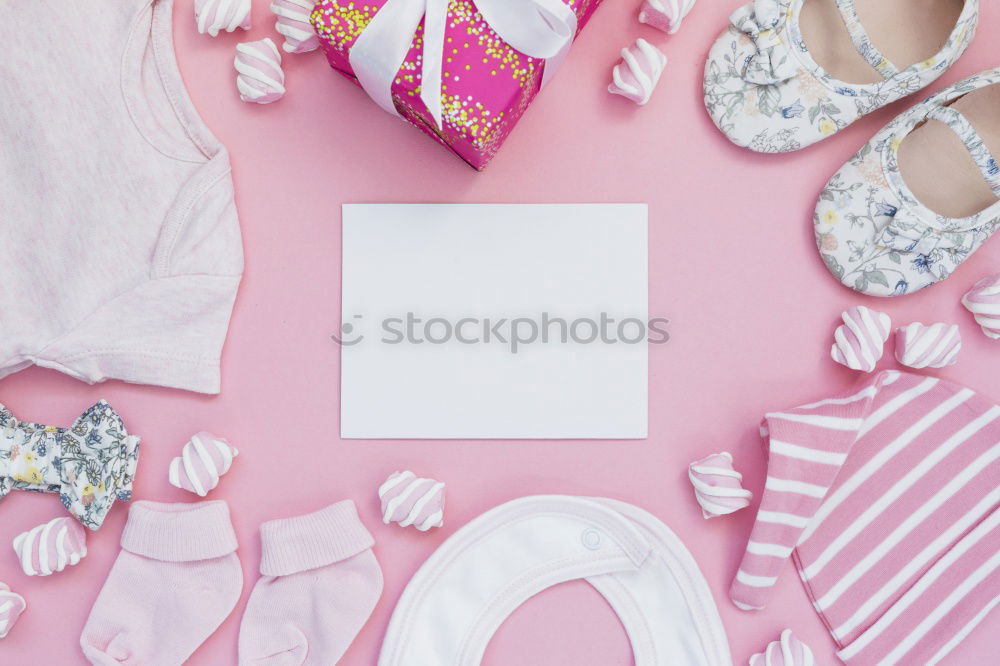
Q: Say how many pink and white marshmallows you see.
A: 14